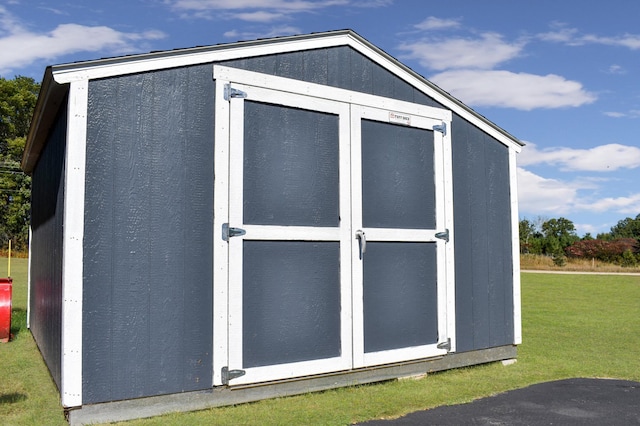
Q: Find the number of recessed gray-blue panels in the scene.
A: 4